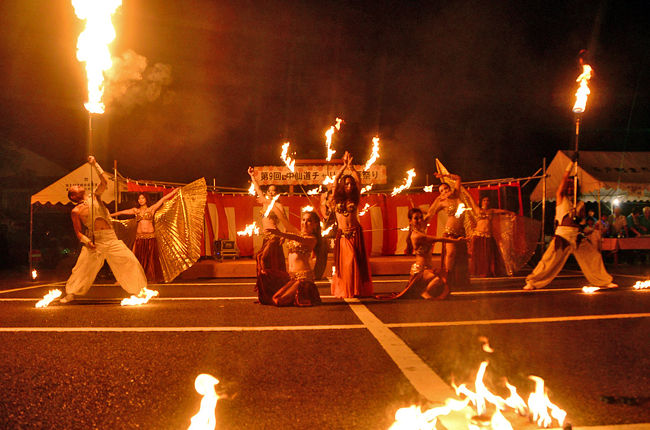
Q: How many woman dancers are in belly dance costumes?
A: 7